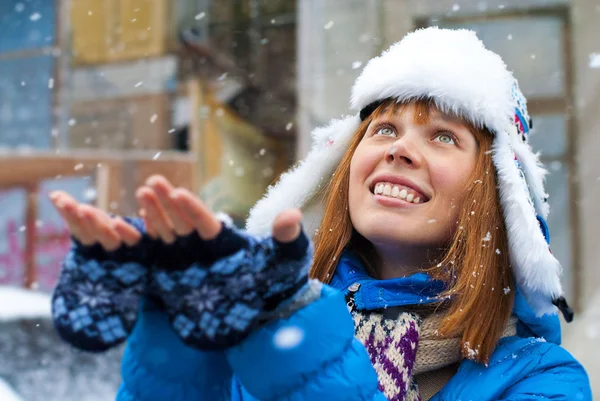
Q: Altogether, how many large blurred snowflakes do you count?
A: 1